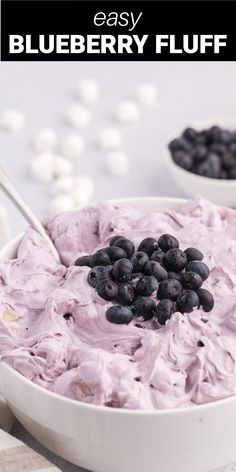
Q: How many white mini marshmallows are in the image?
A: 14